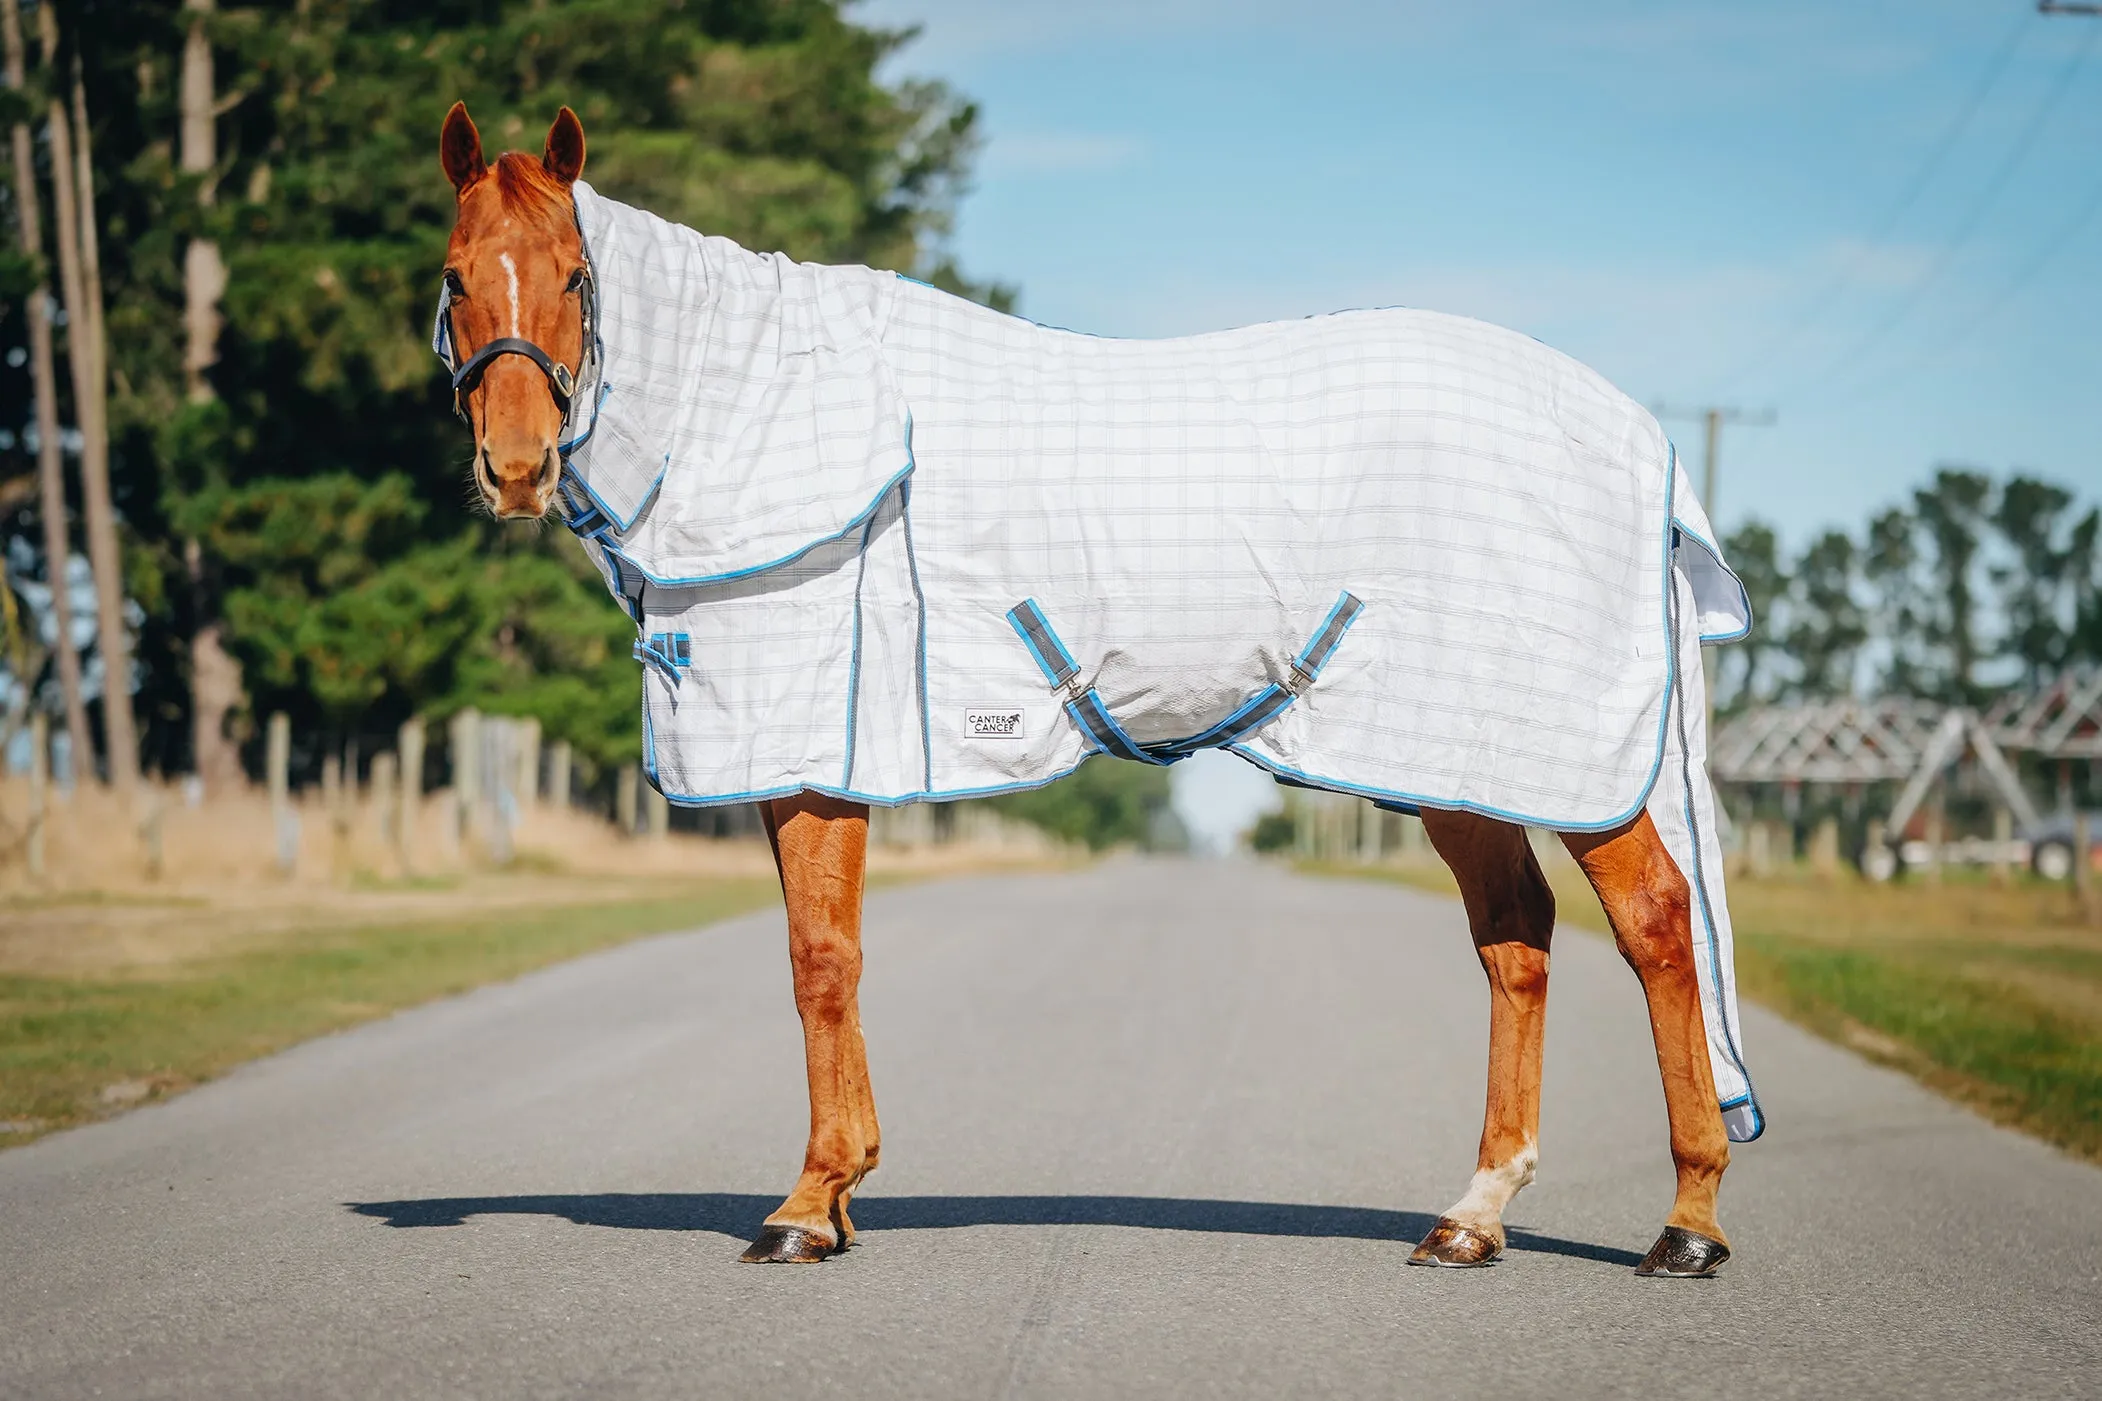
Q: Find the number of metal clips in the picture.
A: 2